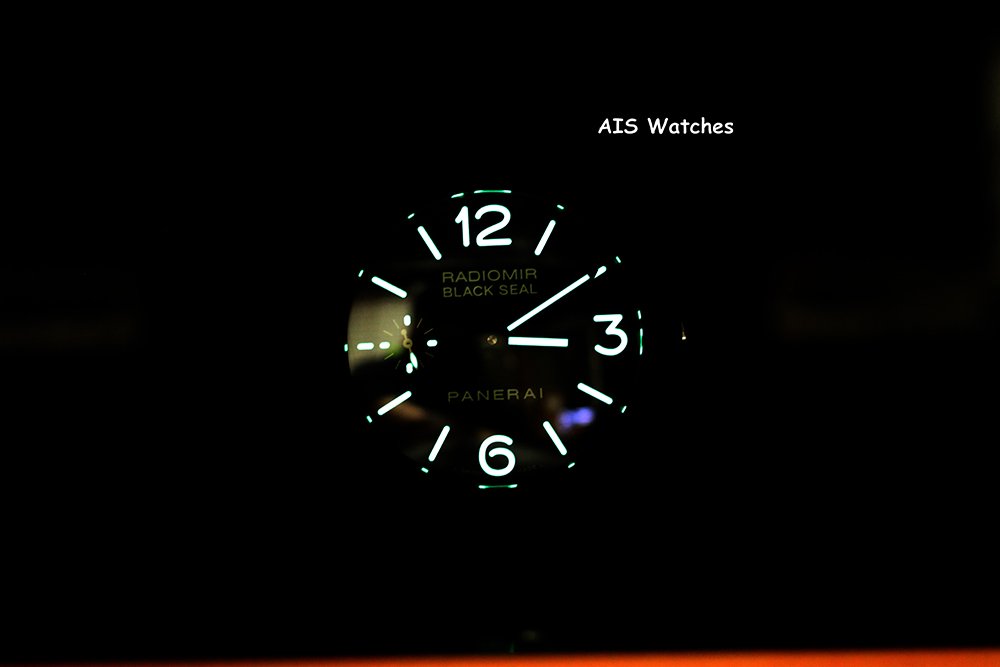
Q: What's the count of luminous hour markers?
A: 12